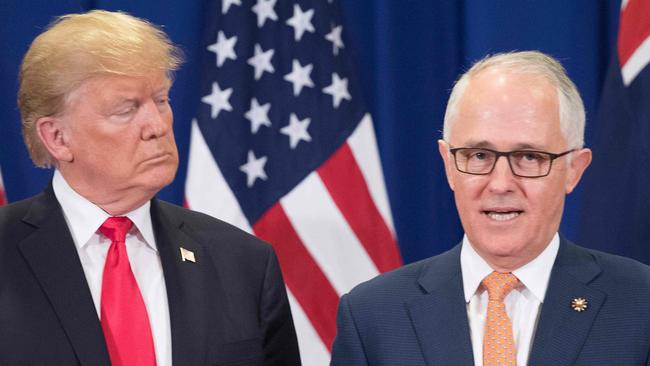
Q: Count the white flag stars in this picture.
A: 12